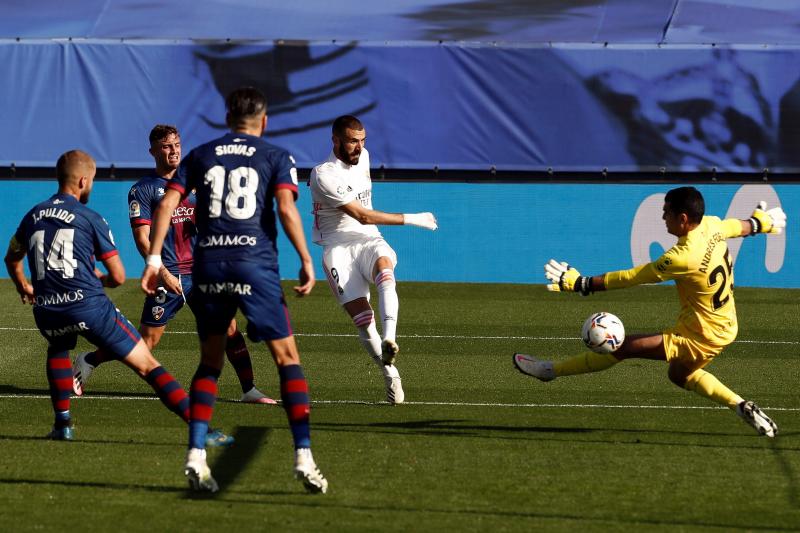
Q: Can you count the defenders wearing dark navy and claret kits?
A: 3